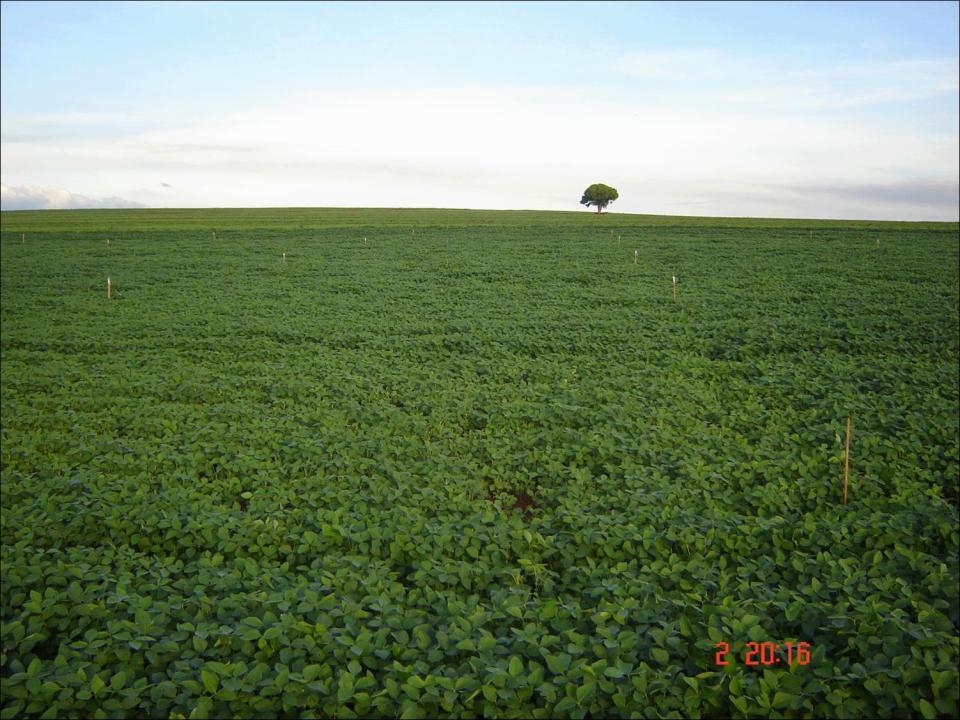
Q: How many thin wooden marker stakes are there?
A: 14